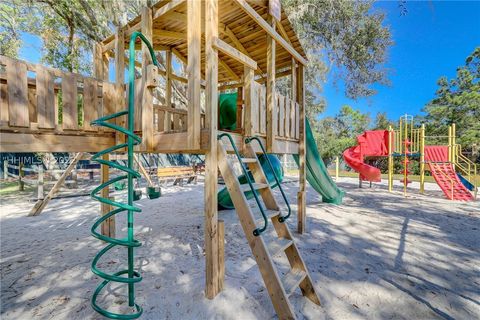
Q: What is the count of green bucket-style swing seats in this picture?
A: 2